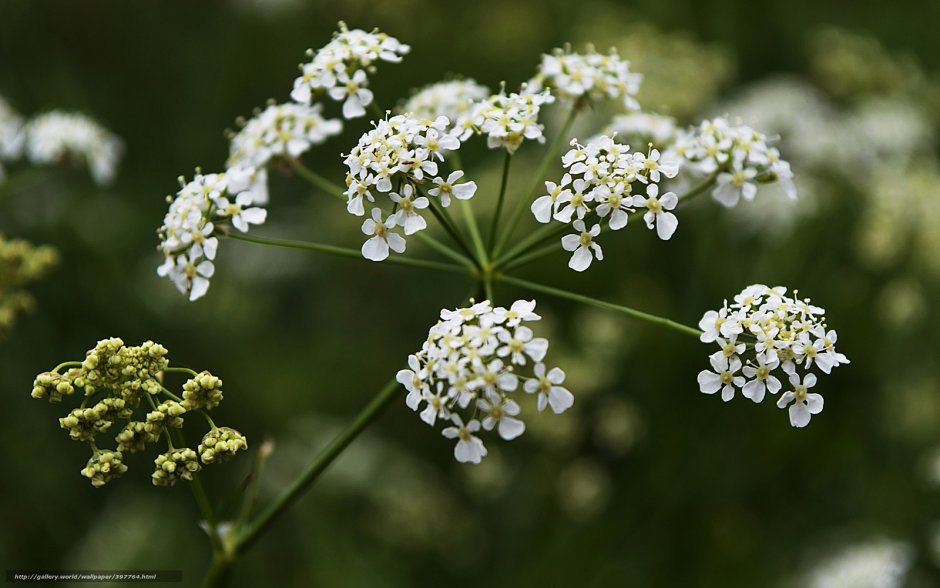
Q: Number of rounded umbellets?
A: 12